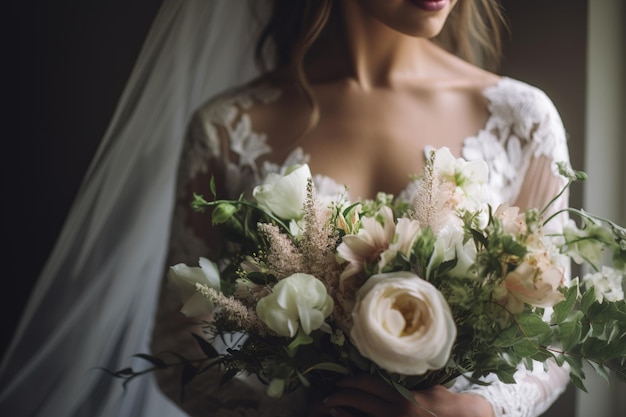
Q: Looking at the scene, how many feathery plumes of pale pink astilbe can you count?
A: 4